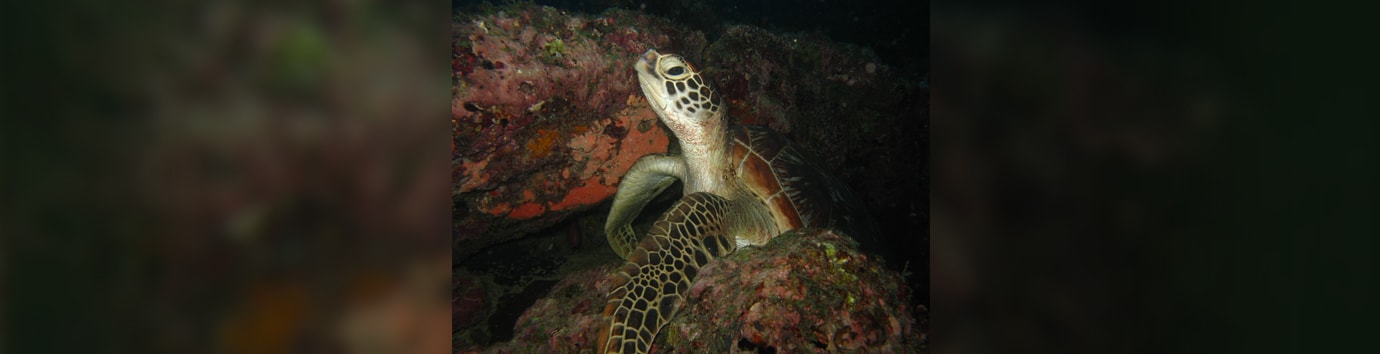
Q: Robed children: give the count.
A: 0